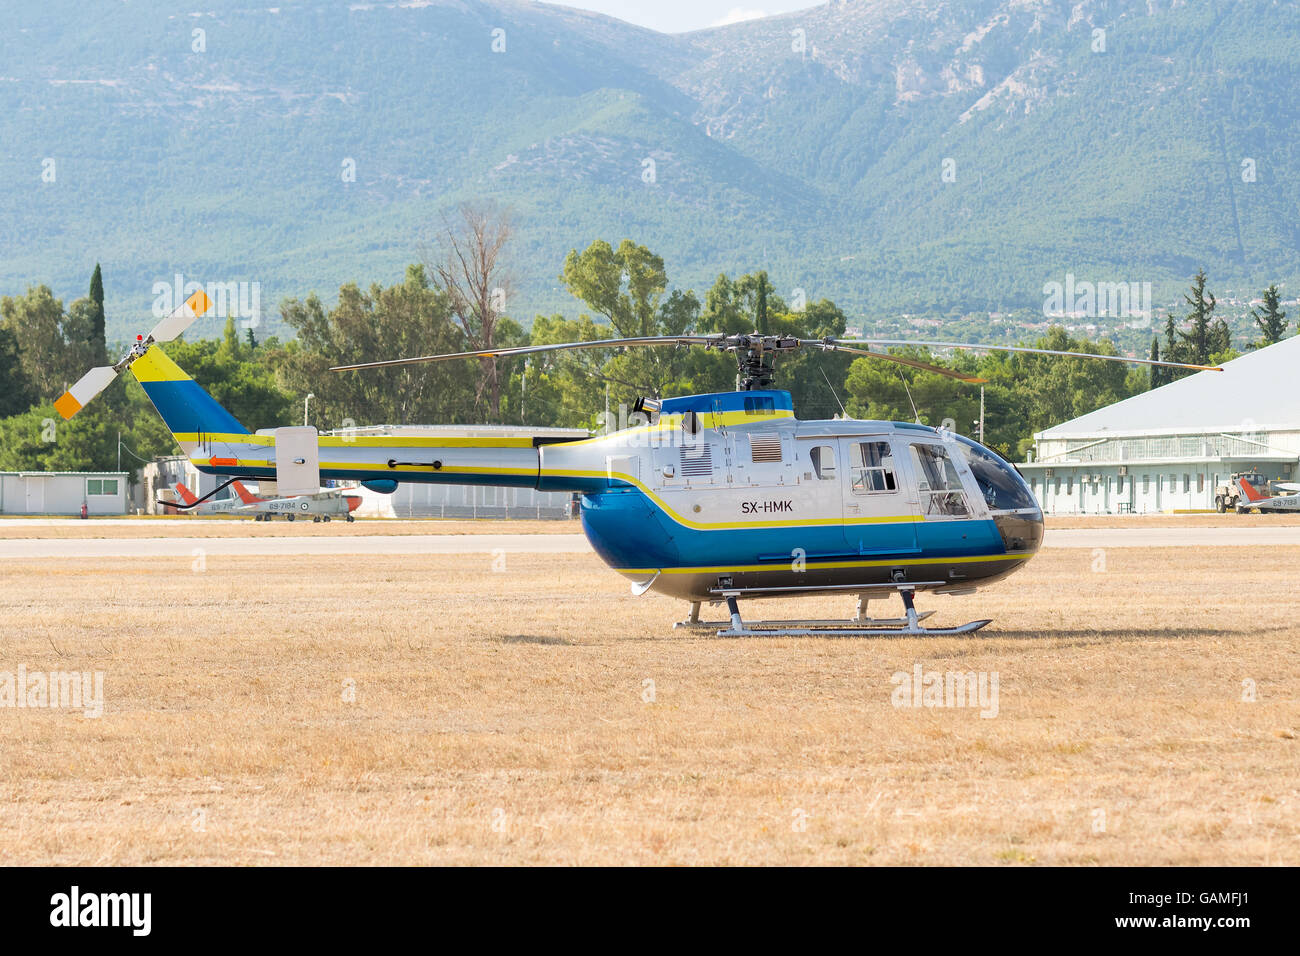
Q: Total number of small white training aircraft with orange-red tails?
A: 3